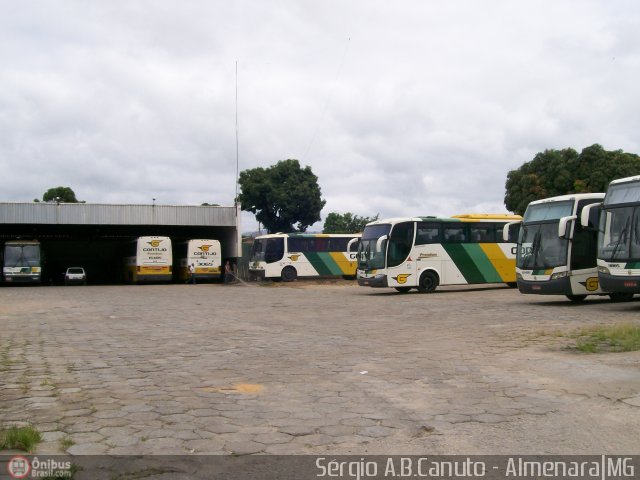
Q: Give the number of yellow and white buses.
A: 2